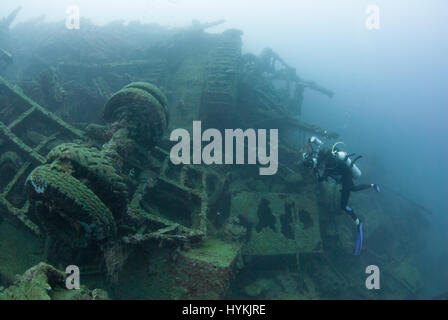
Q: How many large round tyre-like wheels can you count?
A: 4